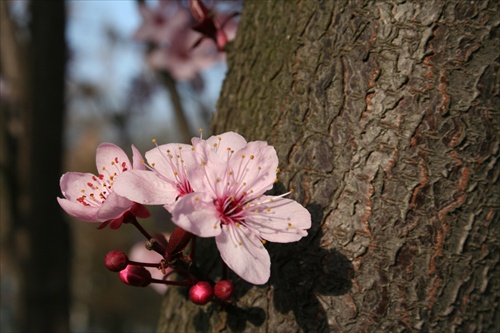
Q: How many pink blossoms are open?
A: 3